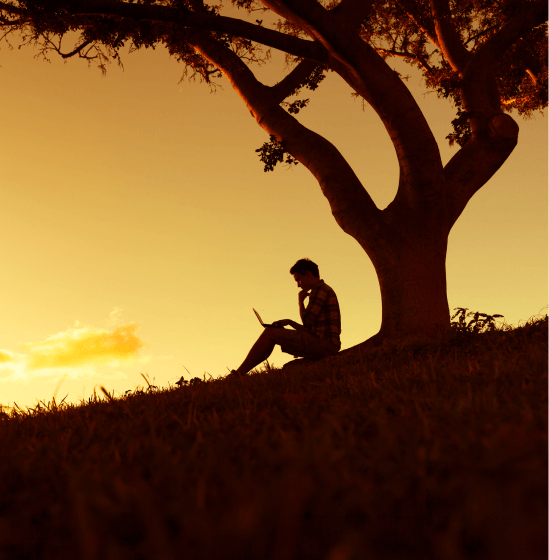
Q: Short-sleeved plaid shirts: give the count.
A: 1